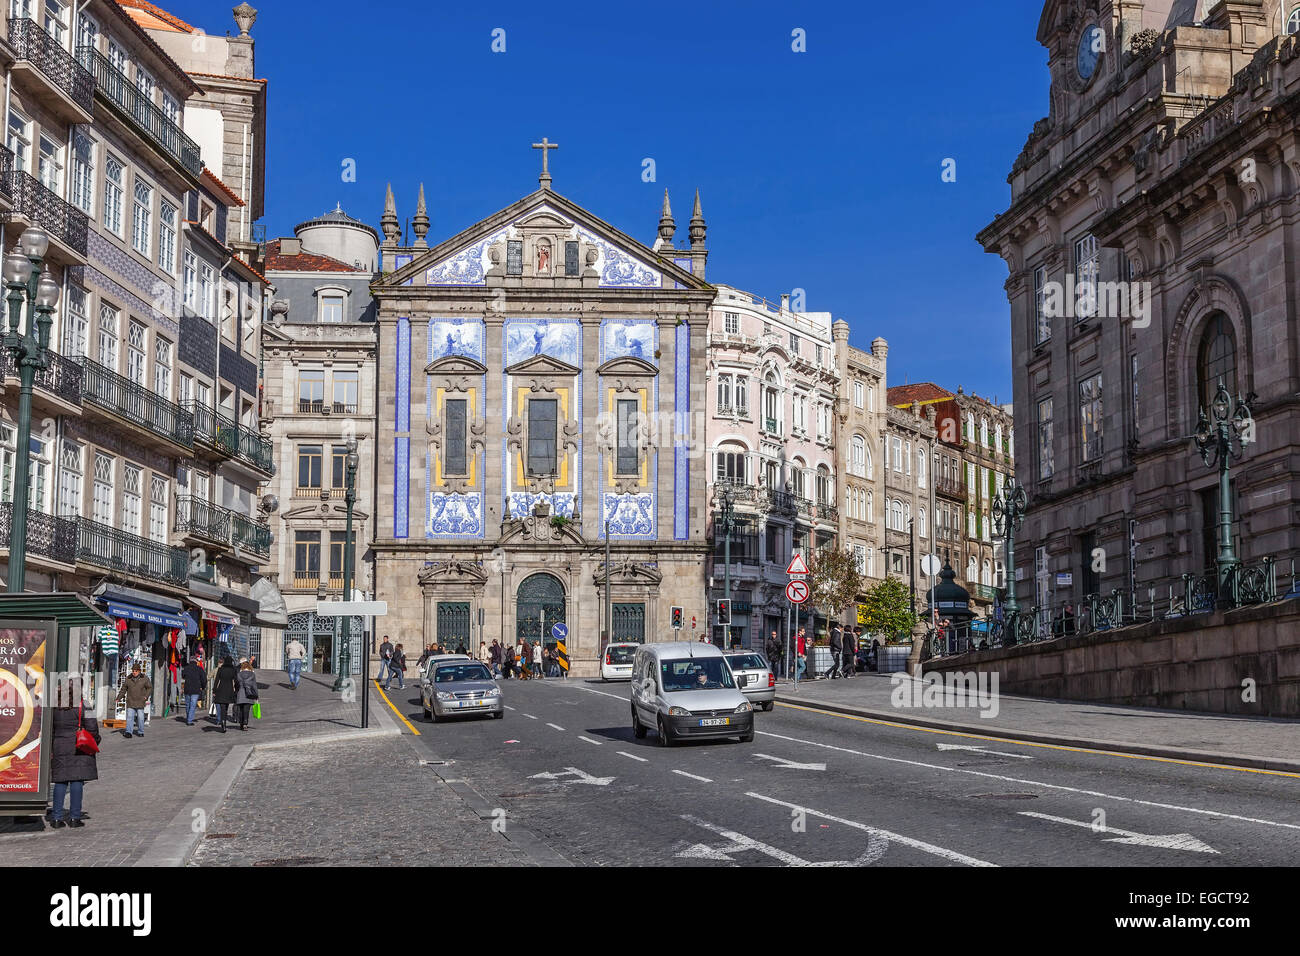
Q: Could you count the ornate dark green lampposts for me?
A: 5